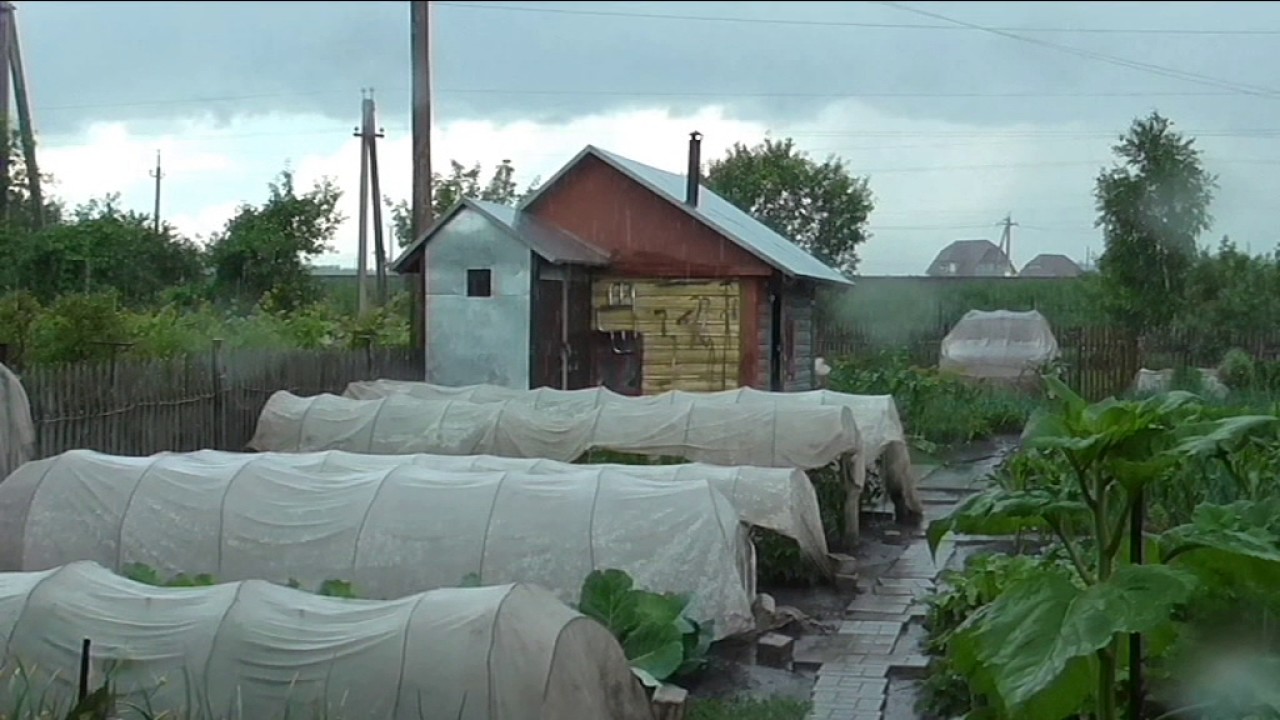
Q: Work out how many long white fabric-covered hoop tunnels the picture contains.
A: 5